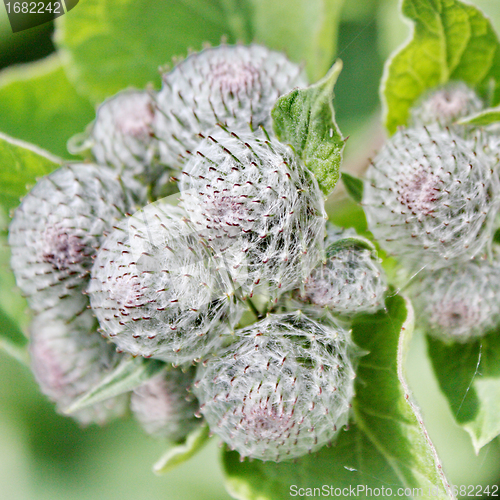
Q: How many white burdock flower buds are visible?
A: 12